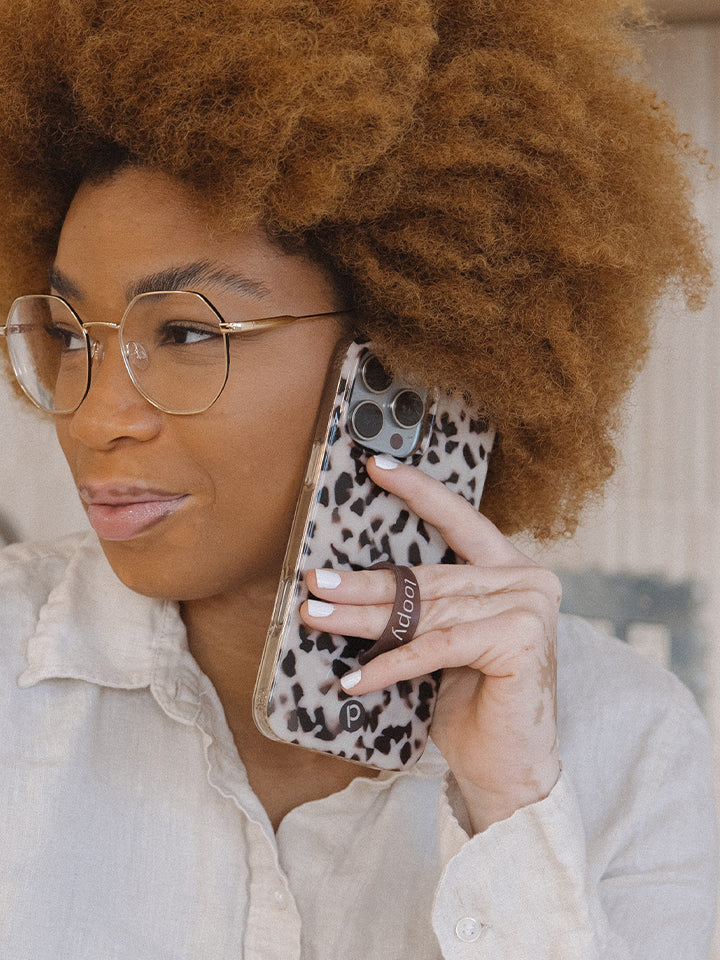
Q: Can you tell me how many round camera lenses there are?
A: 3